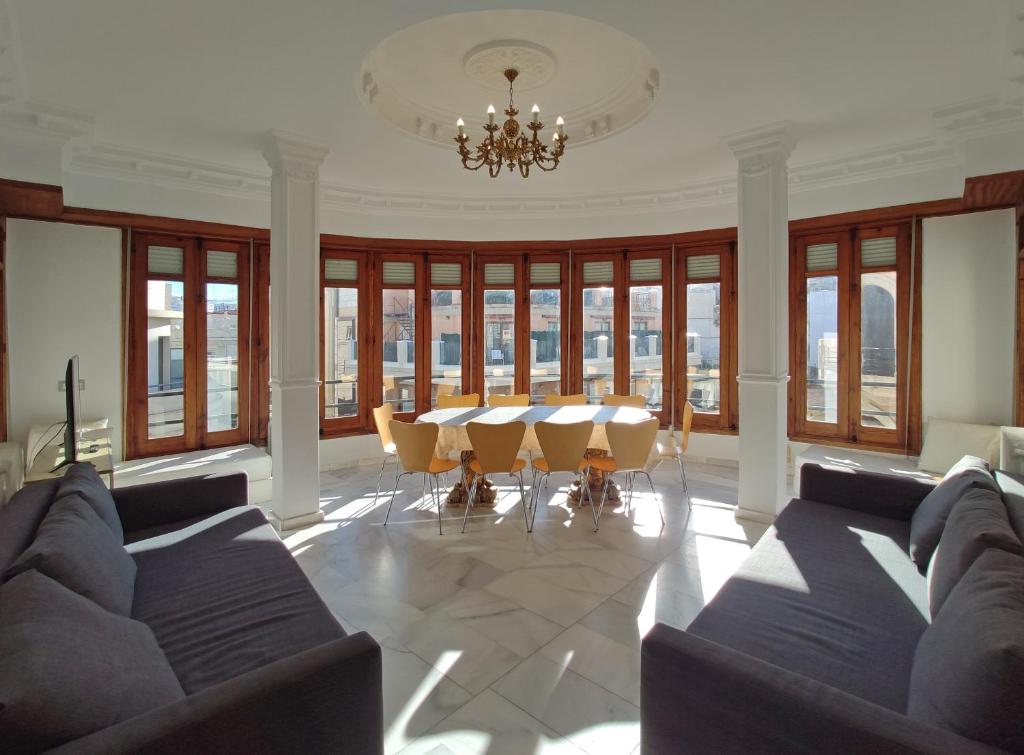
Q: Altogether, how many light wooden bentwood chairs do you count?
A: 10